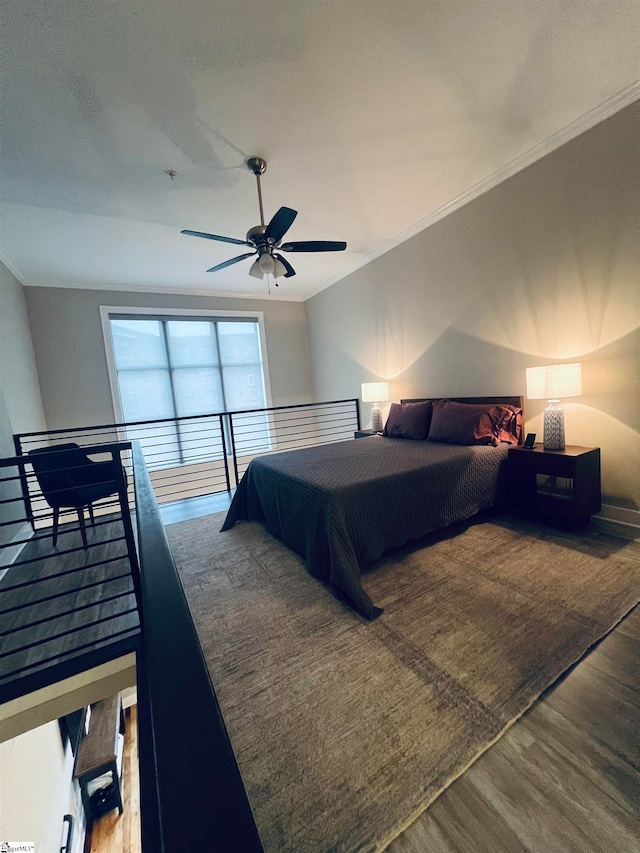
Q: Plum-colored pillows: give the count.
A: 2